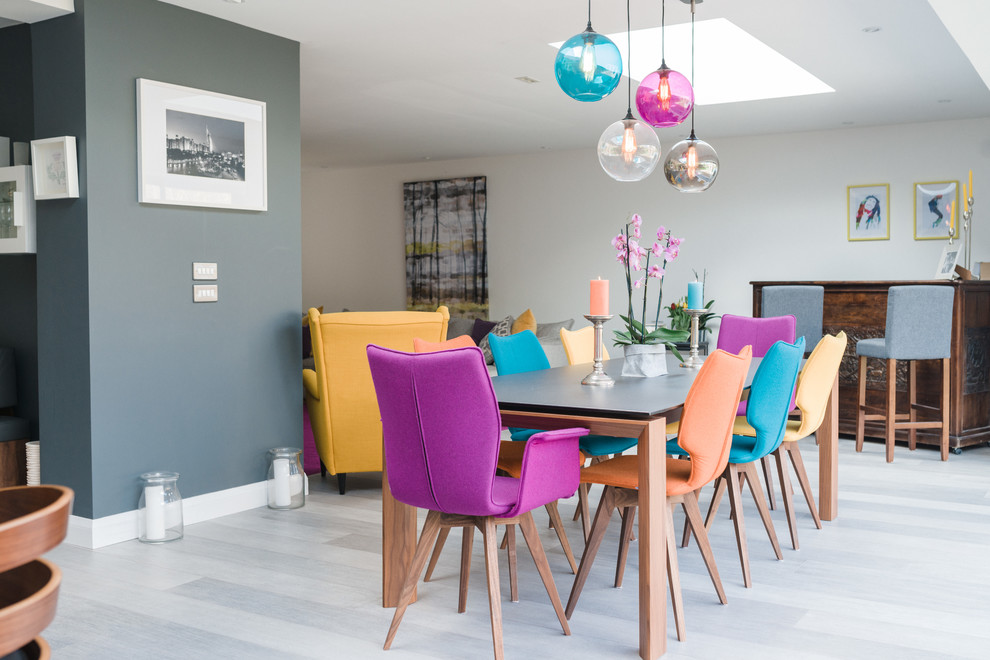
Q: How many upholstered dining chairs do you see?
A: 8